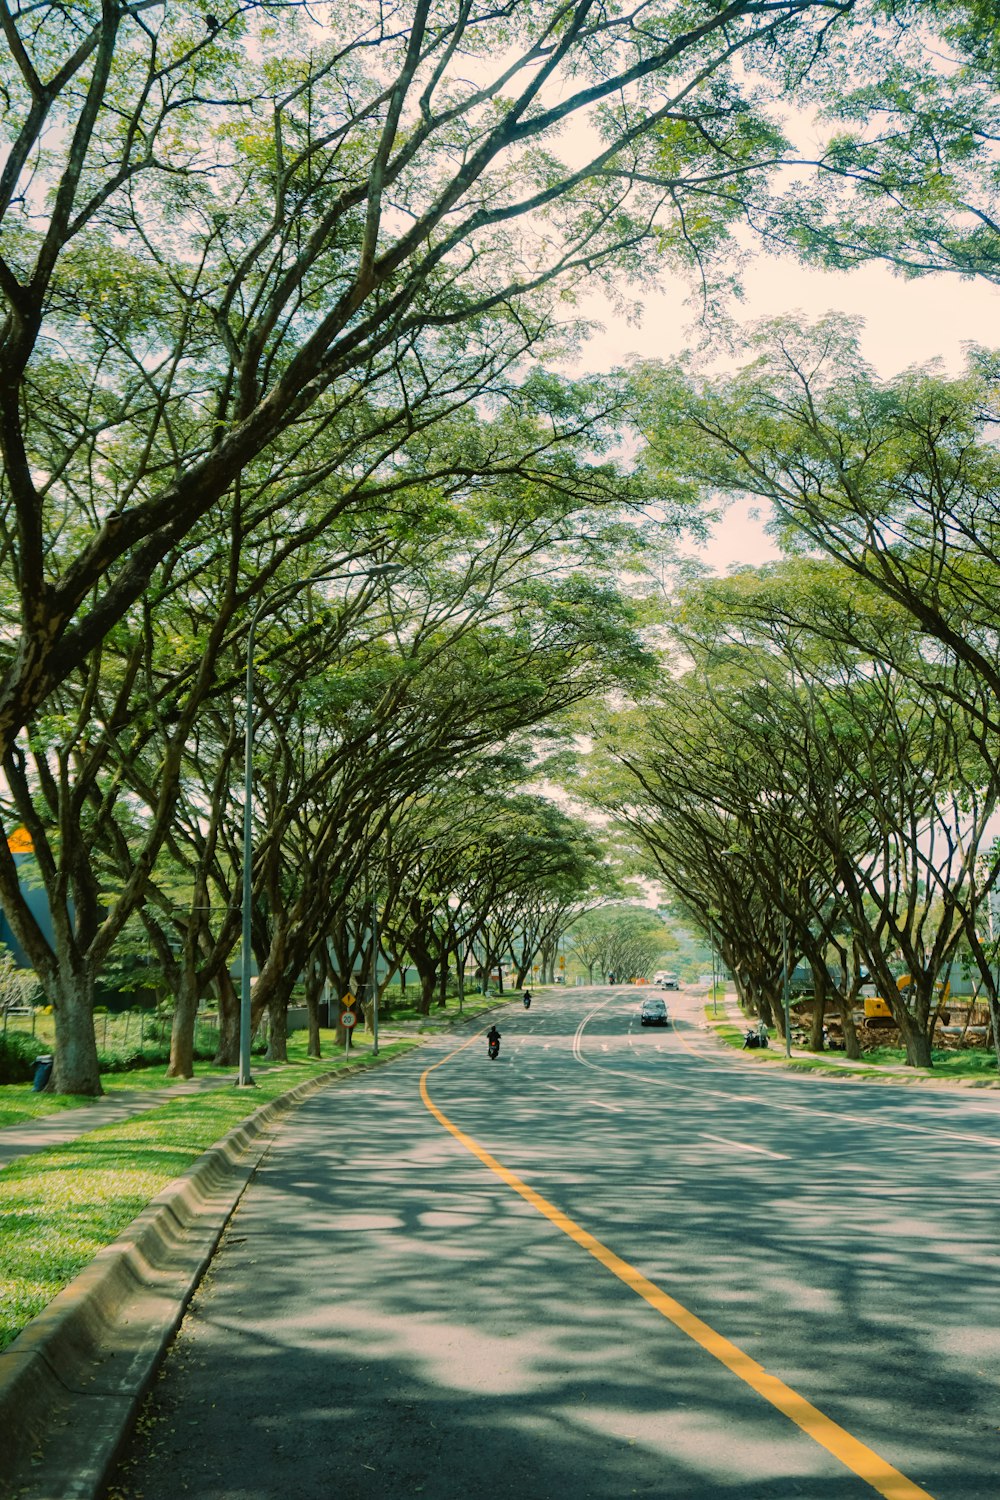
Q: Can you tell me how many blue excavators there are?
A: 0